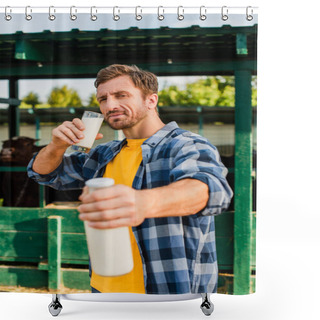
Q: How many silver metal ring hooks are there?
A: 12